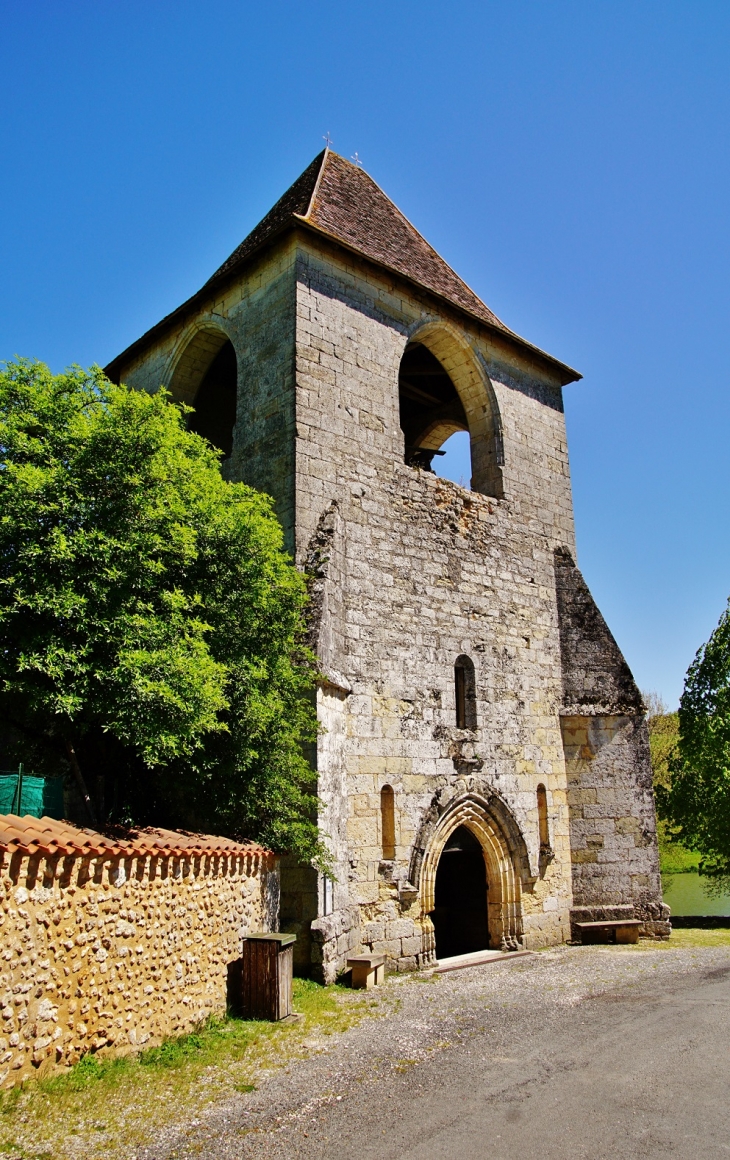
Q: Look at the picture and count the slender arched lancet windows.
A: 3